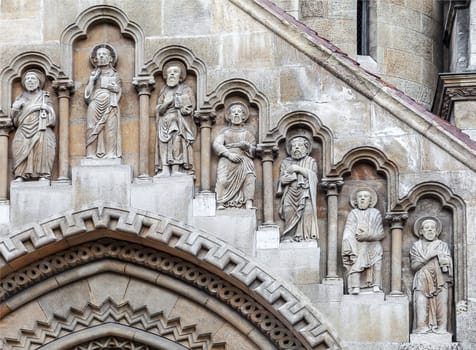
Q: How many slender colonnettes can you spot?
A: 7